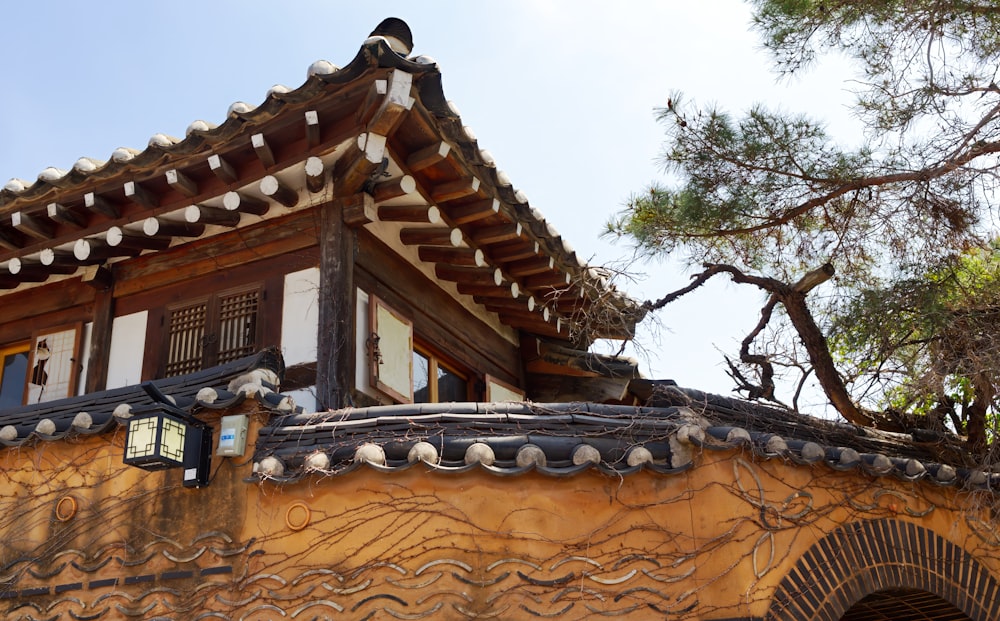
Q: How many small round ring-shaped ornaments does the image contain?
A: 2